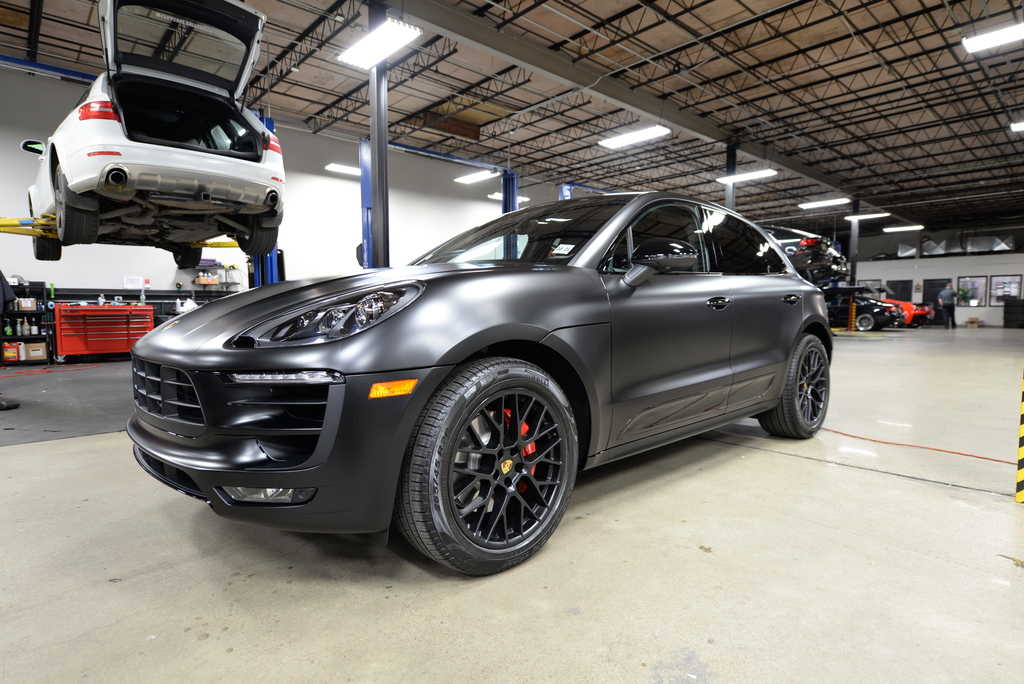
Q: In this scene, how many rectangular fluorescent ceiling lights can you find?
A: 11